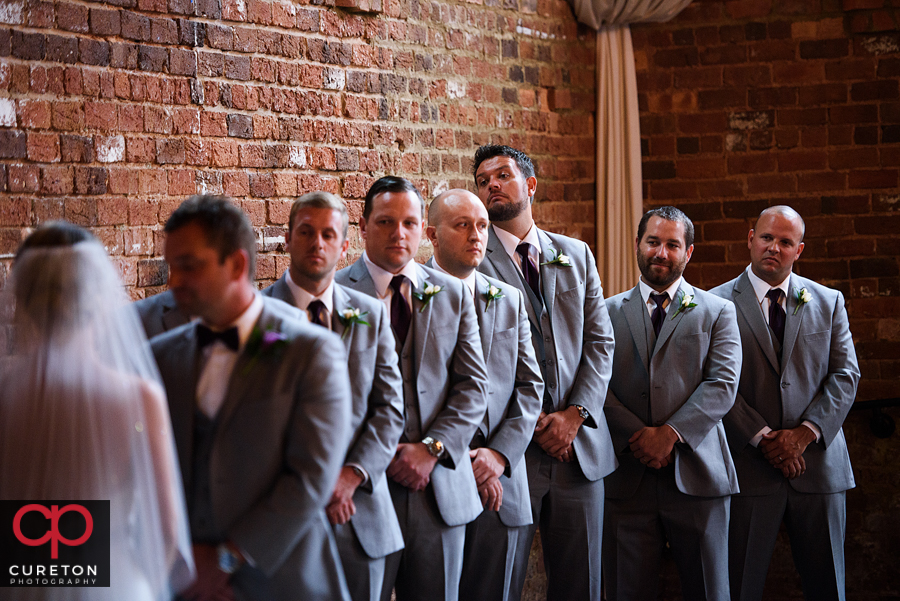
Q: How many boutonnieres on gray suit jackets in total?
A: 7